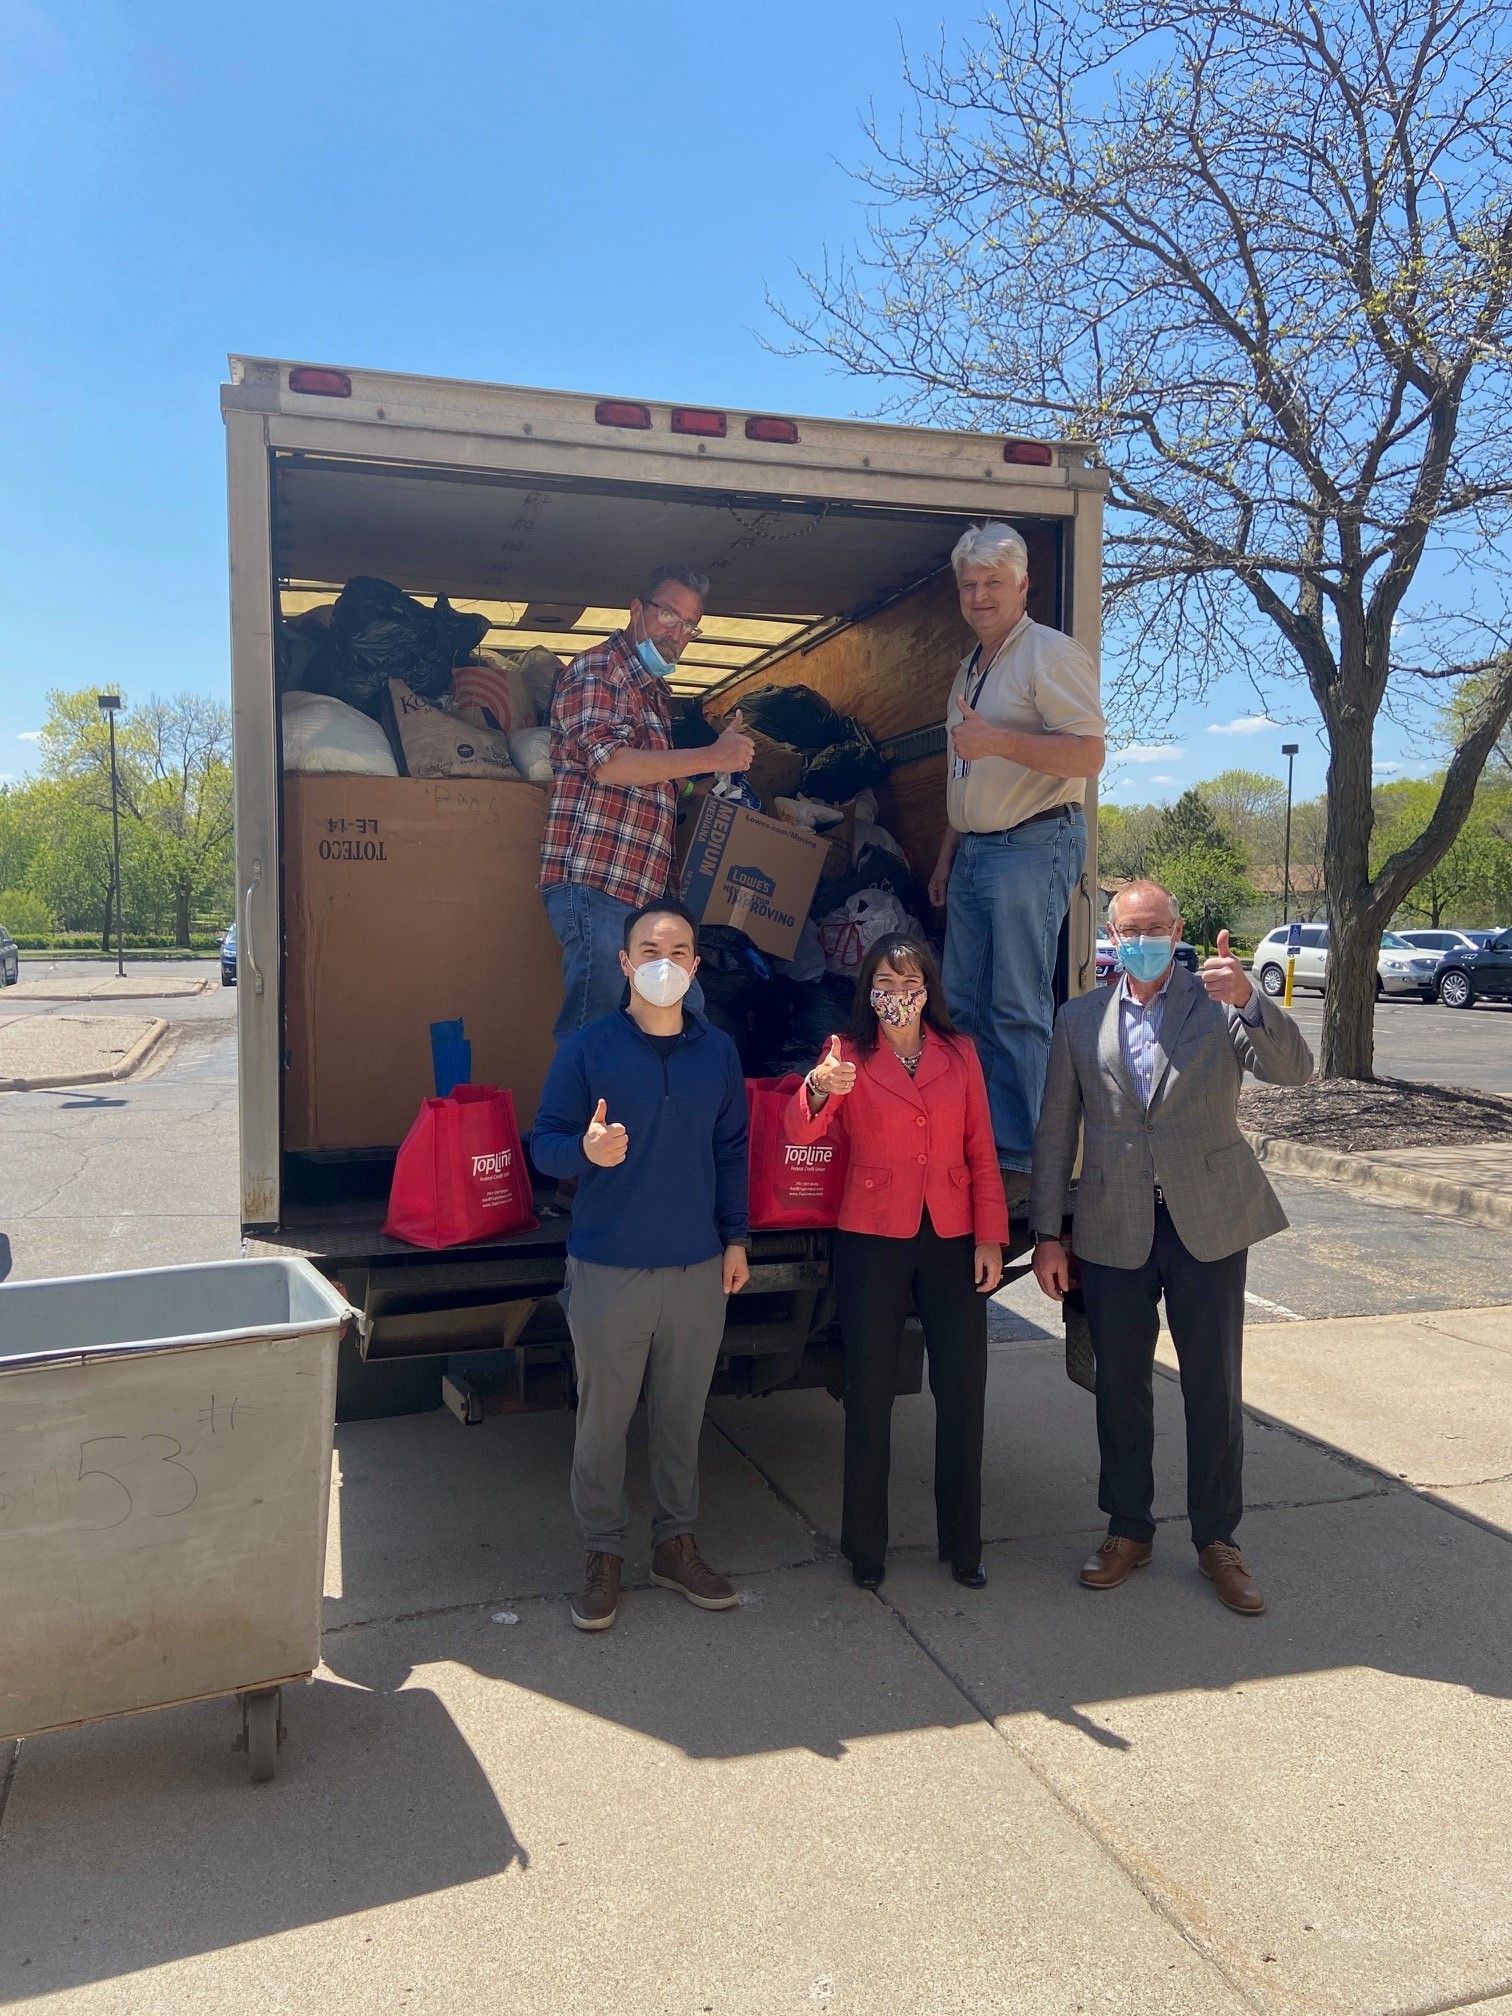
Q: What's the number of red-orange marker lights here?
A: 5